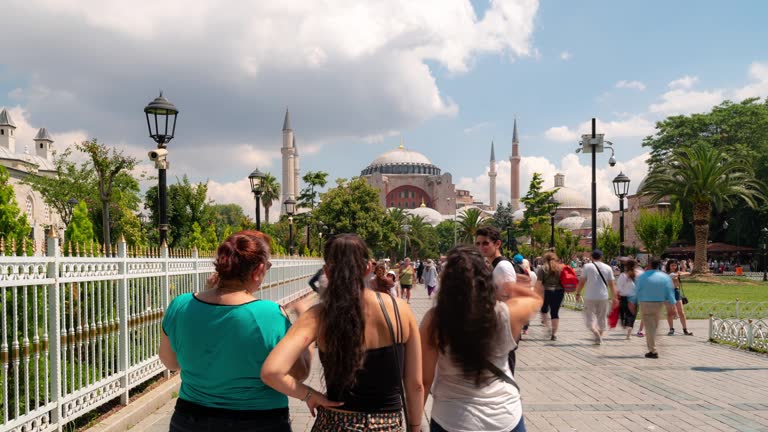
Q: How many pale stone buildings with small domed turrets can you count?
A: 1